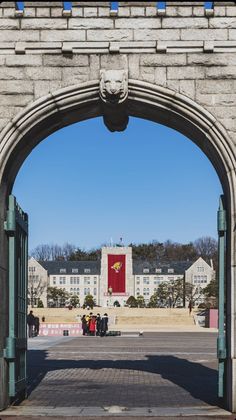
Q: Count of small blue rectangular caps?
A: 5